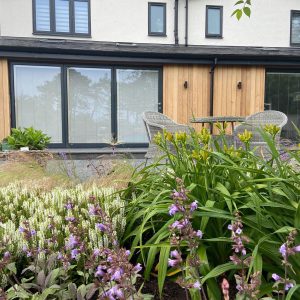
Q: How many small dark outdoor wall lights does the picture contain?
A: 2